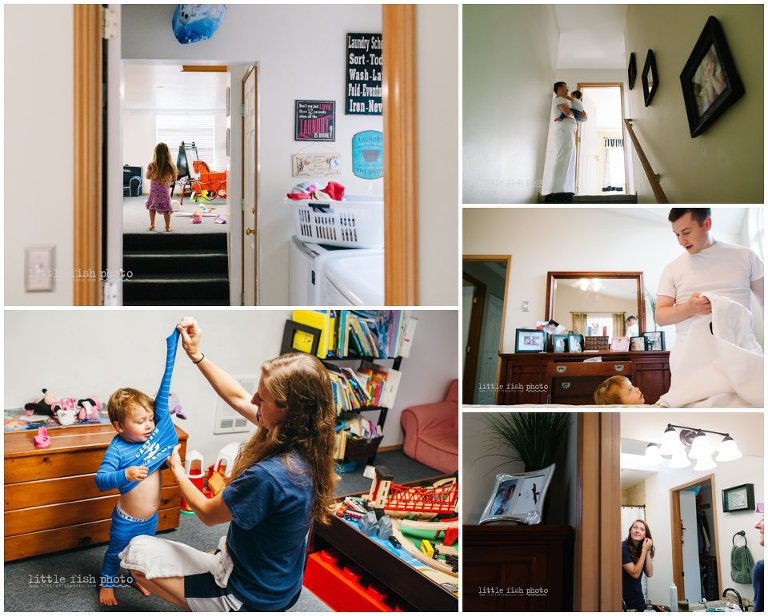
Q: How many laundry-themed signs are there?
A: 4